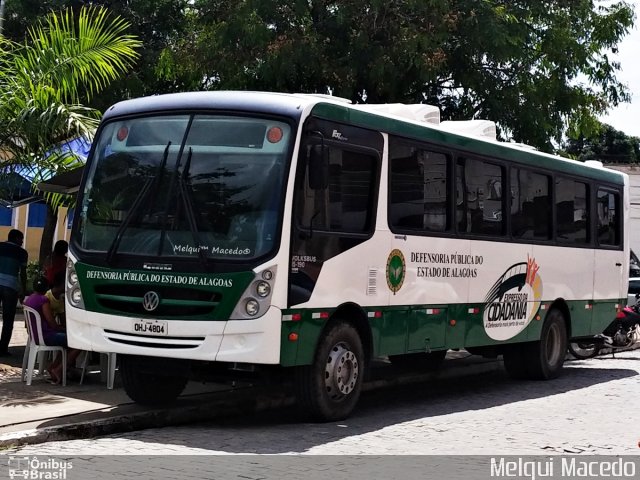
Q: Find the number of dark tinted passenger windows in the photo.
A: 5